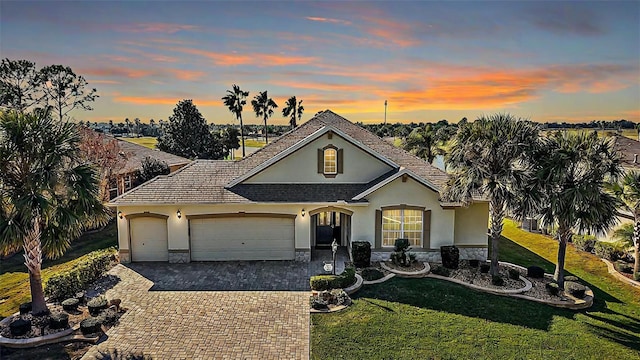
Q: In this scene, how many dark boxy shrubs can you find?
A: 2